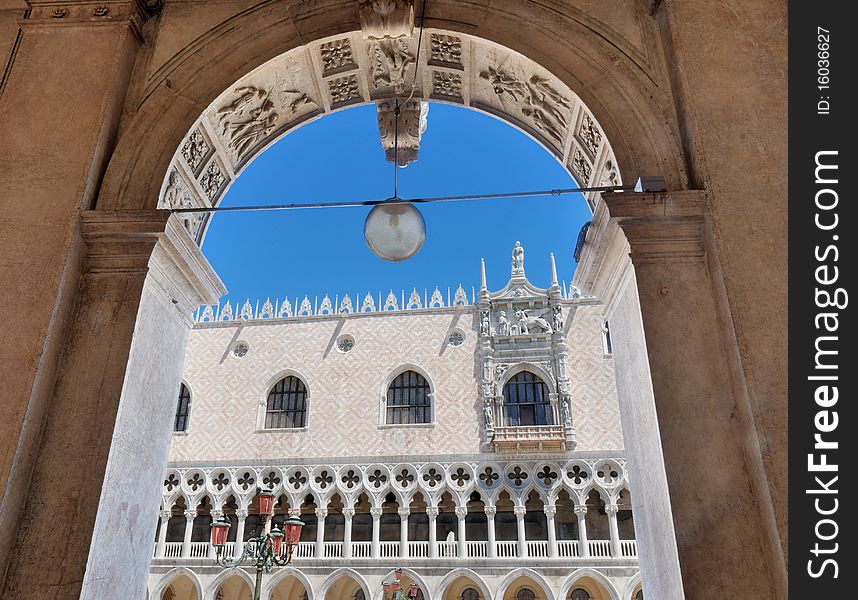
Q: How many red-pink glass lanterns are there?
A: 8